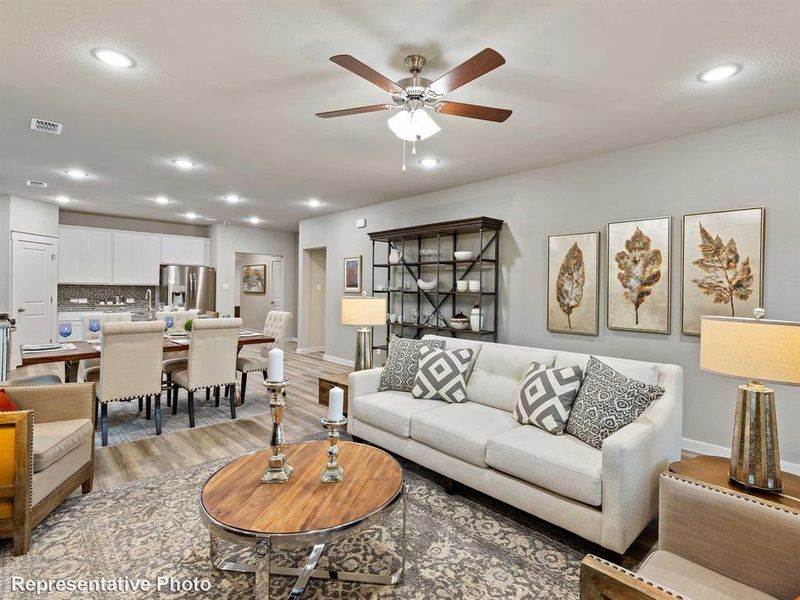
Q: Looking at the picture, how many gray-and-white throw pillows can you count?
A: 4